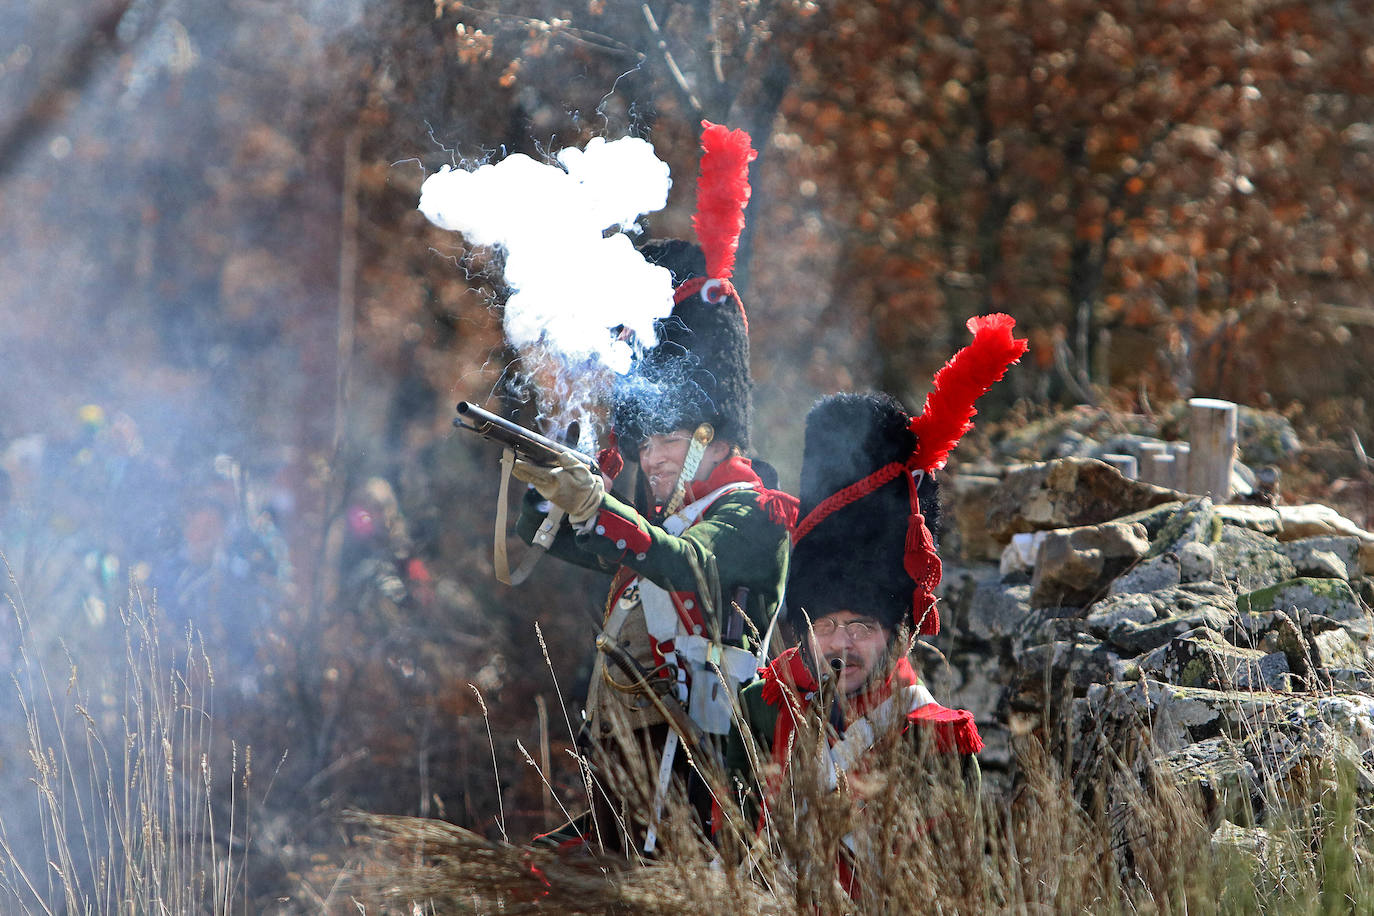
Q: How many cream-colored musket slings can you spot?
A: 1